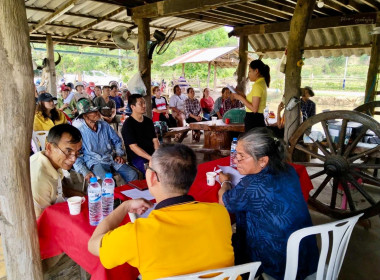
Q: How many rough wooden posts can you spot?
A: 6